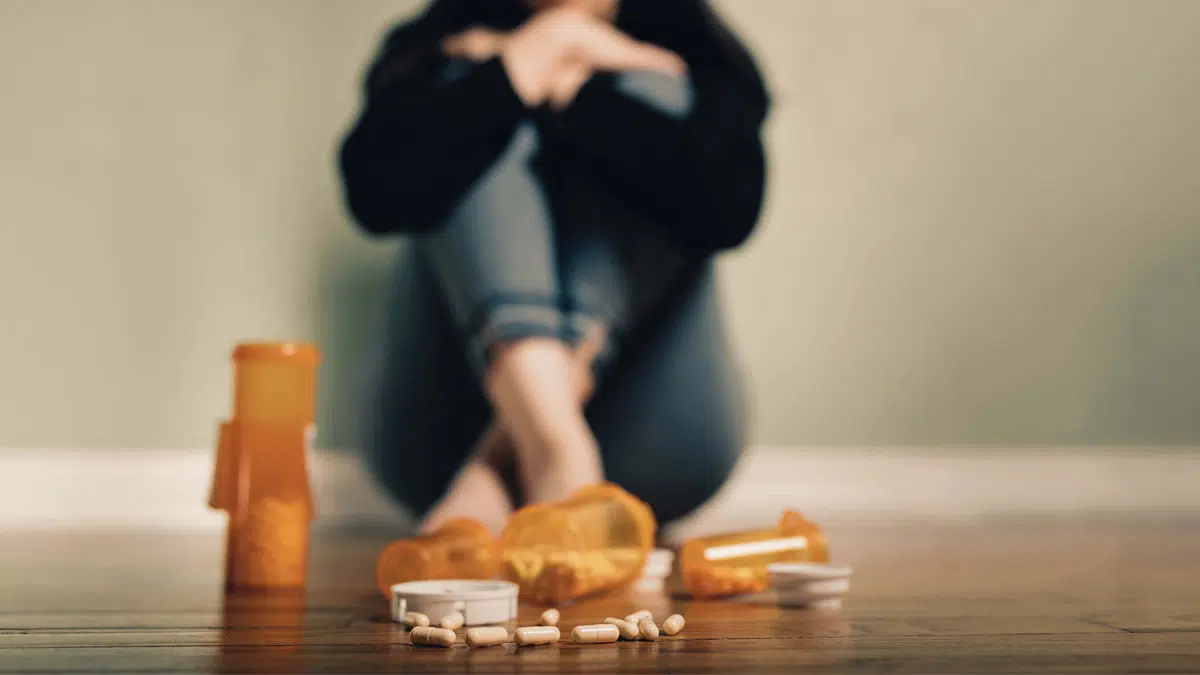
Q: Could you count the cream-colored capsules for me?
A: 11